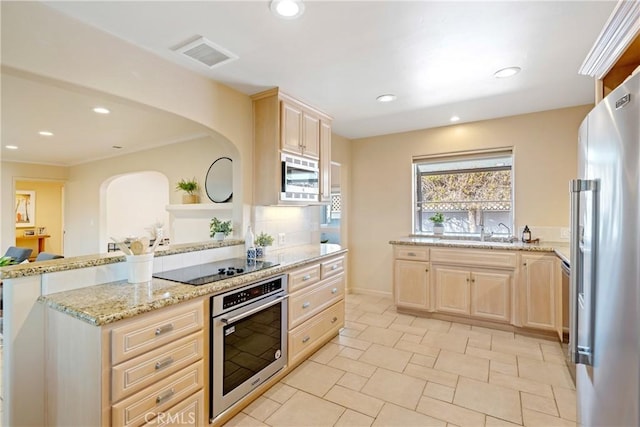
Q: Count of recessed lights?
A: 7